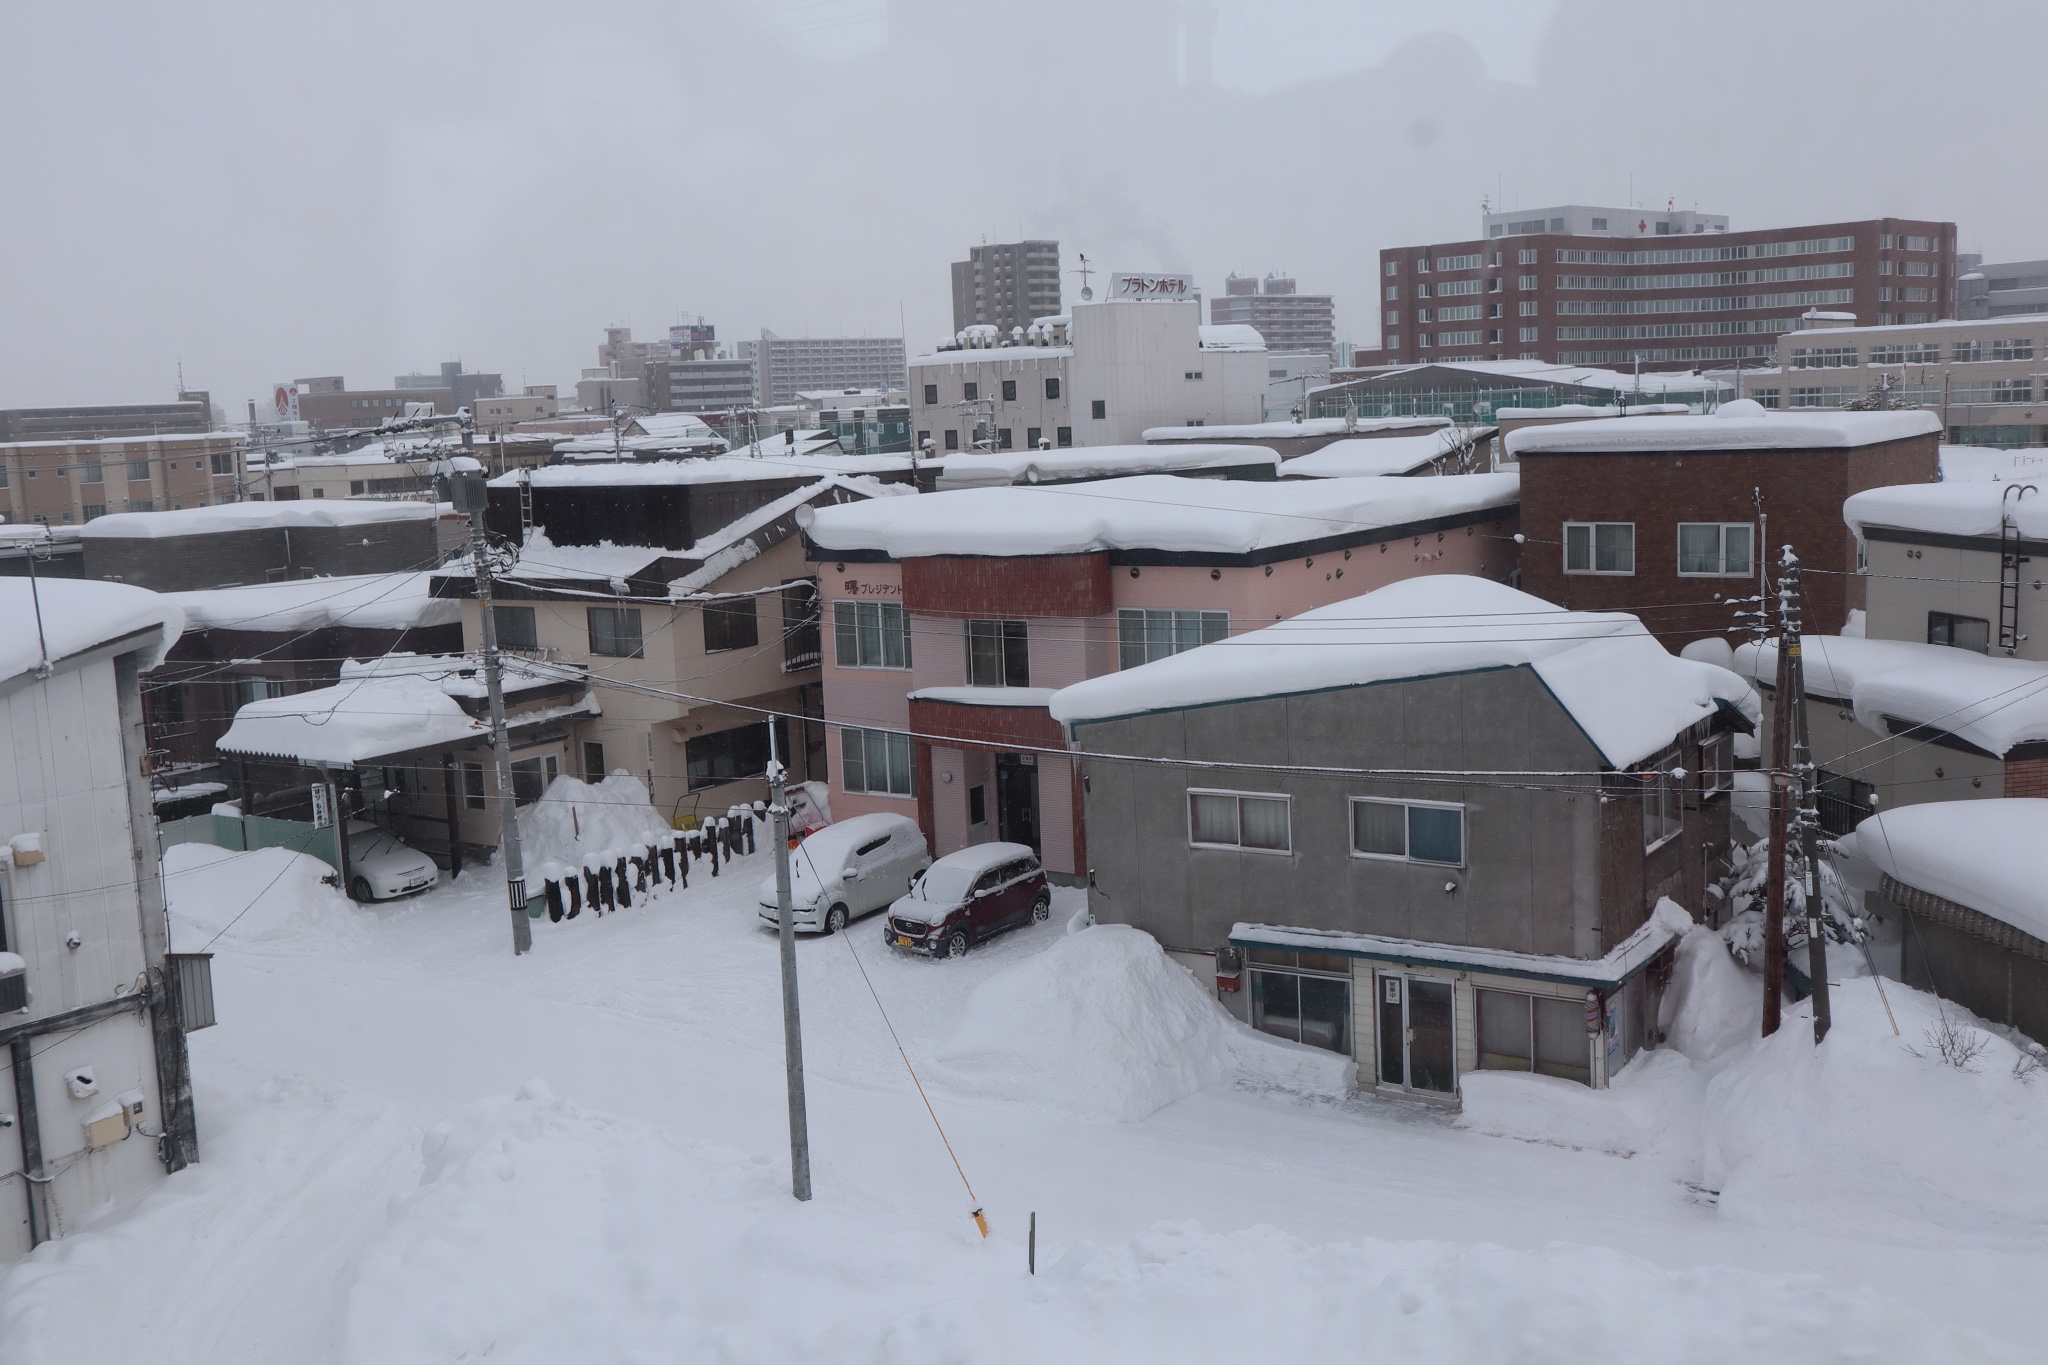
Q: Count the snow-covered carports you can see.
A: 1